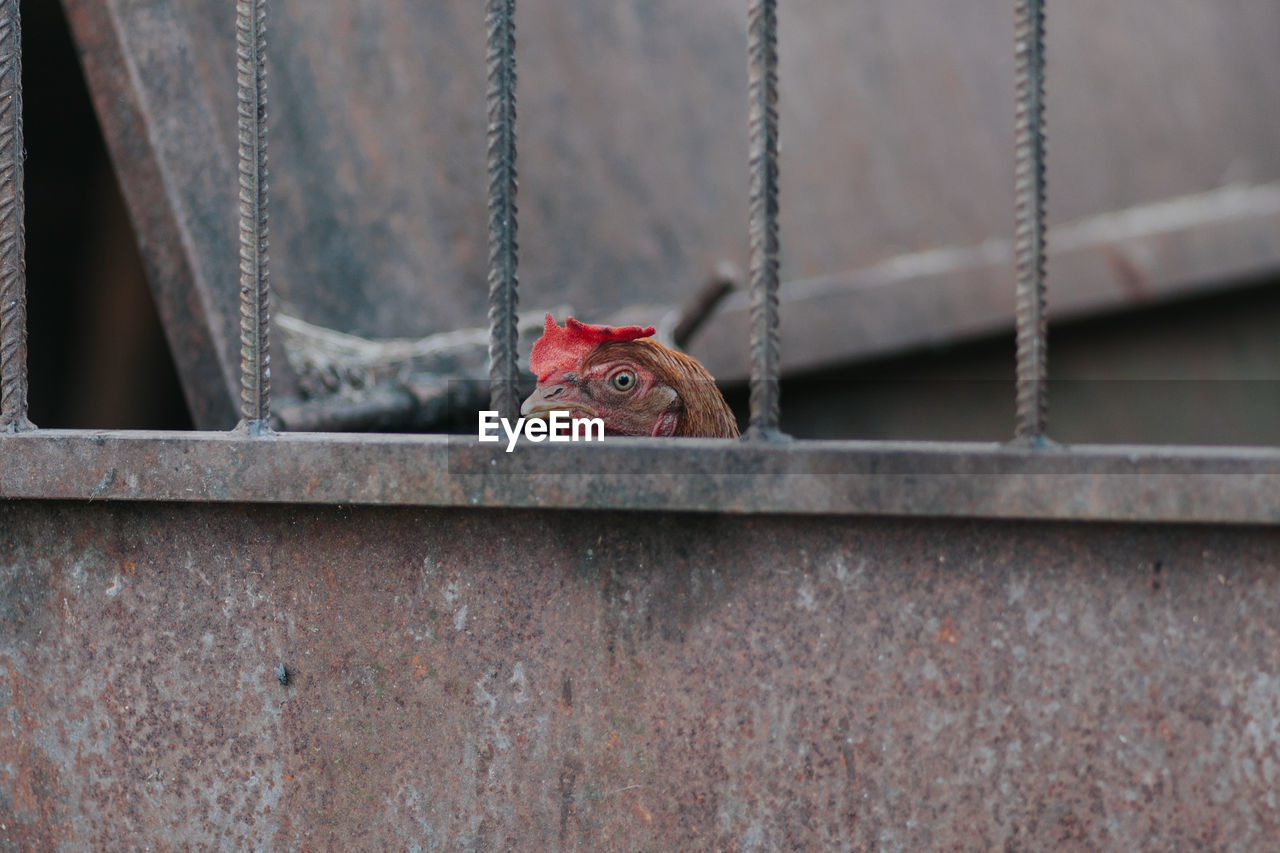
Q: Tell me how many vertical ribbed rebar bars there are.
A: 5